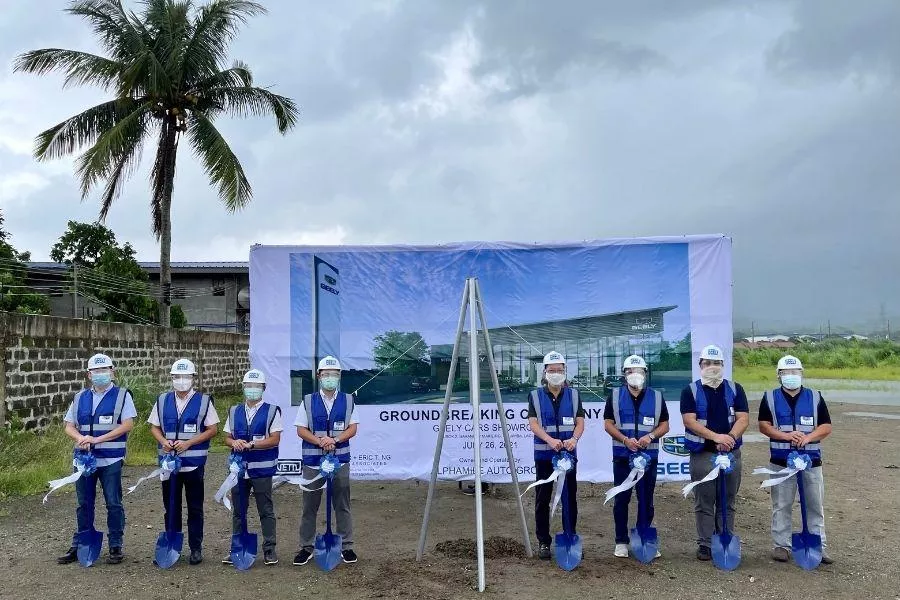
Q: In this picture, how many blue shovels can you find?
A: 8